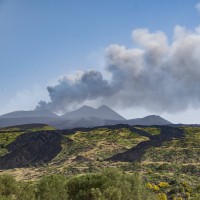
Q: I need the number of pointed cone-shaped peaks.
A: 2